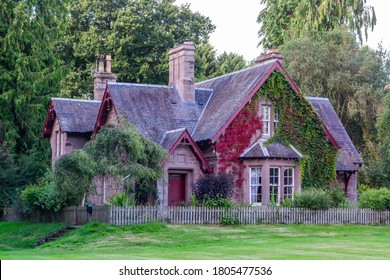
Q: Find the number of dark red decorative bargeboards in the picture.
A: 4